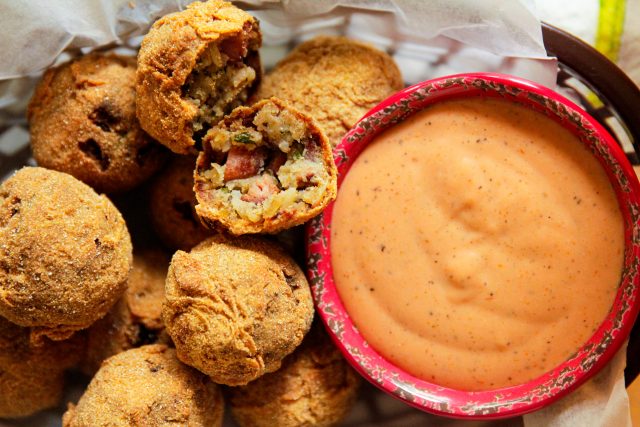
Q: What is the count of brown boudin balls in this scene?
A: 11